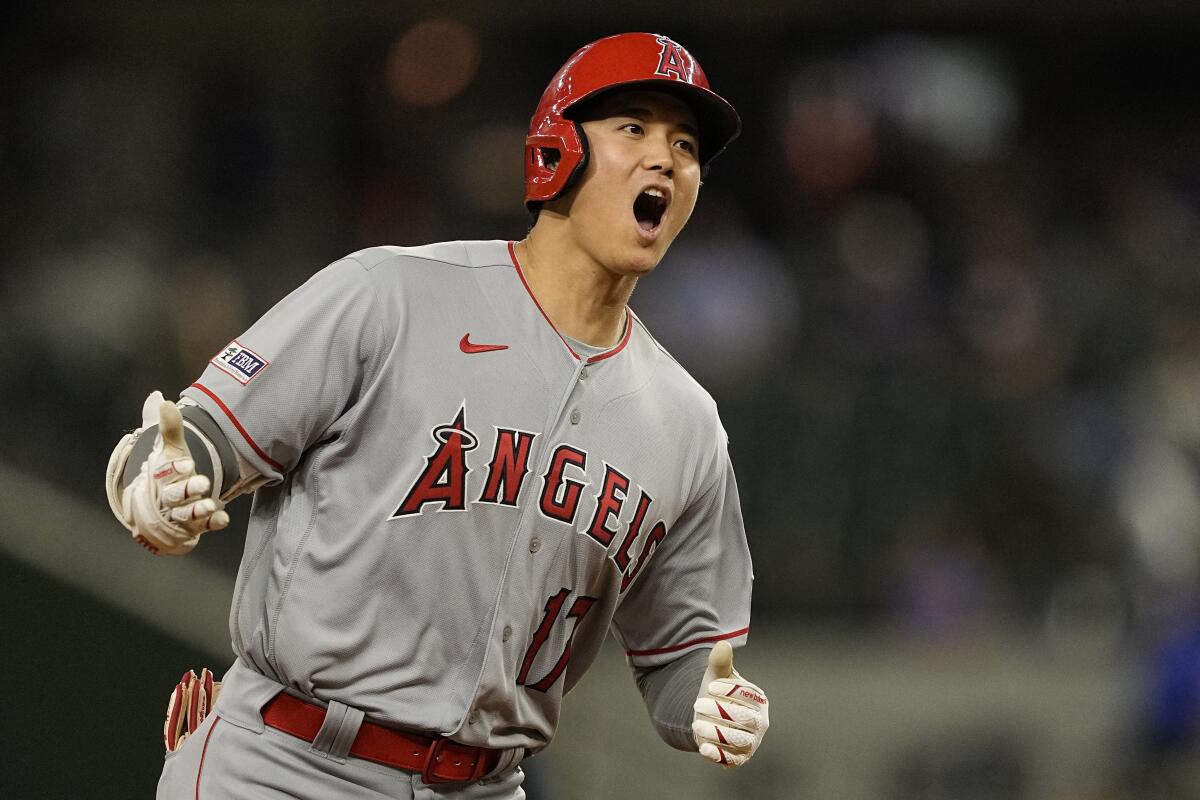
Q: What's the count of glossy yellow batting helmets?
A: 0